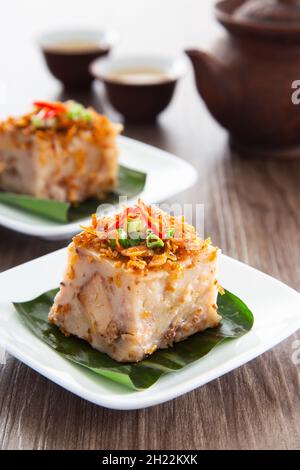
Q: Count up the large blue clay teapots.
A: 0